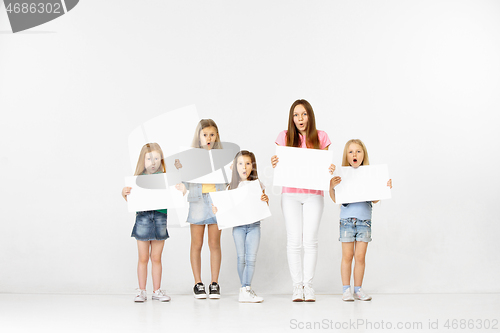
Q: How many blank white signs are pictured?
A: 5